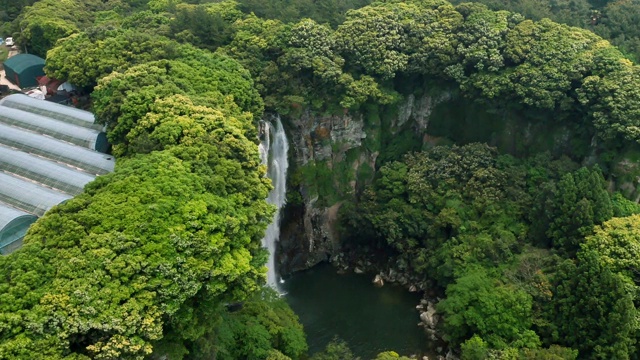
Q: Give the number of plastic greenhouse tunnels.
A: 6